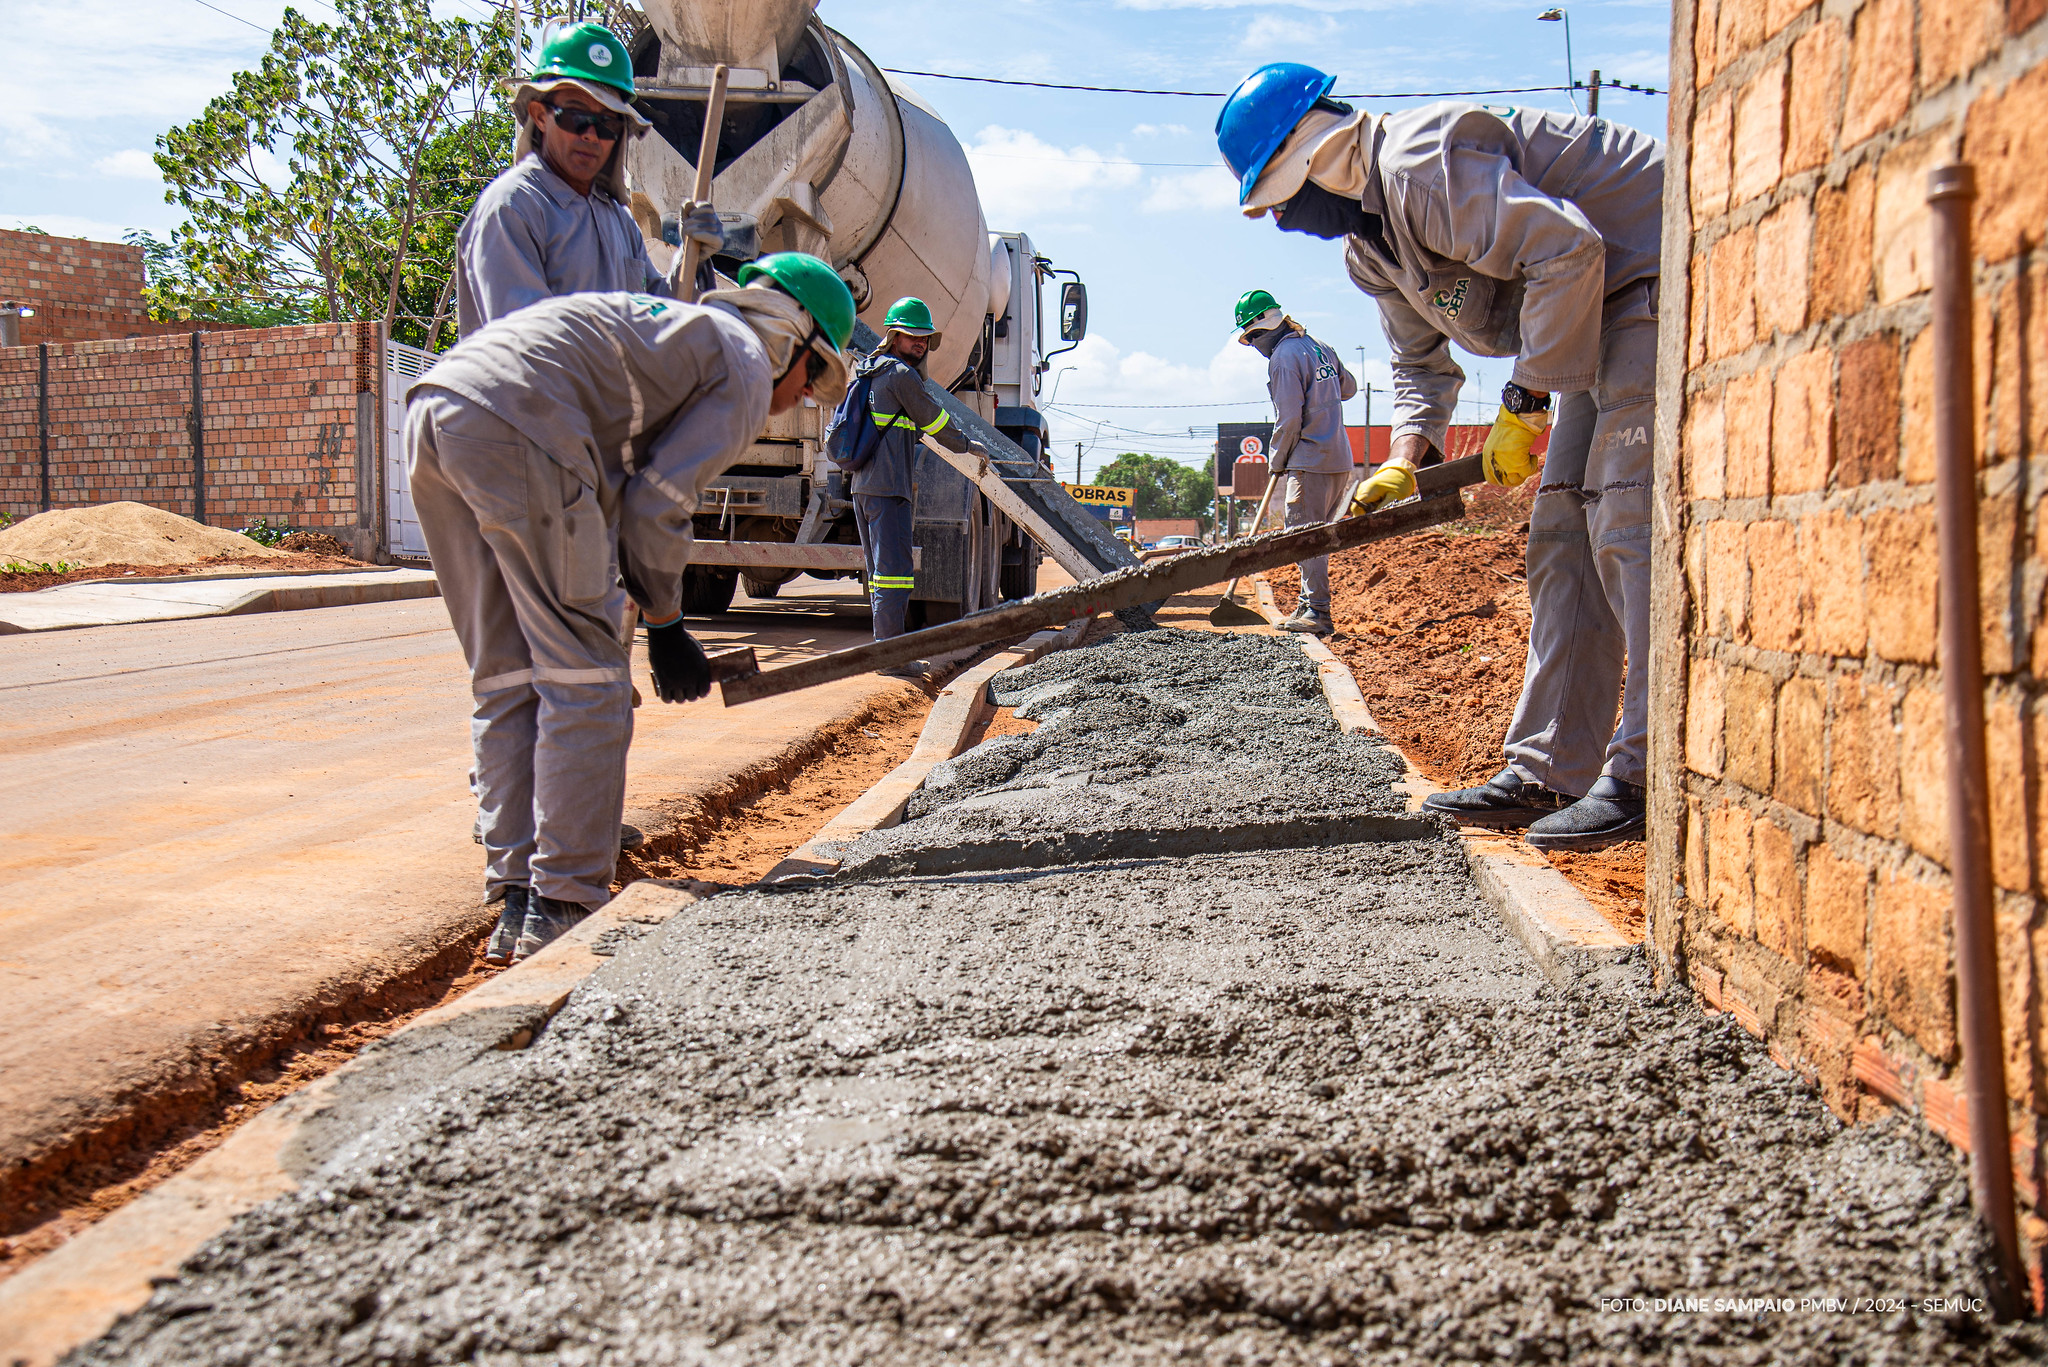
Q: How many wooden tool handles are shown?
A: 2